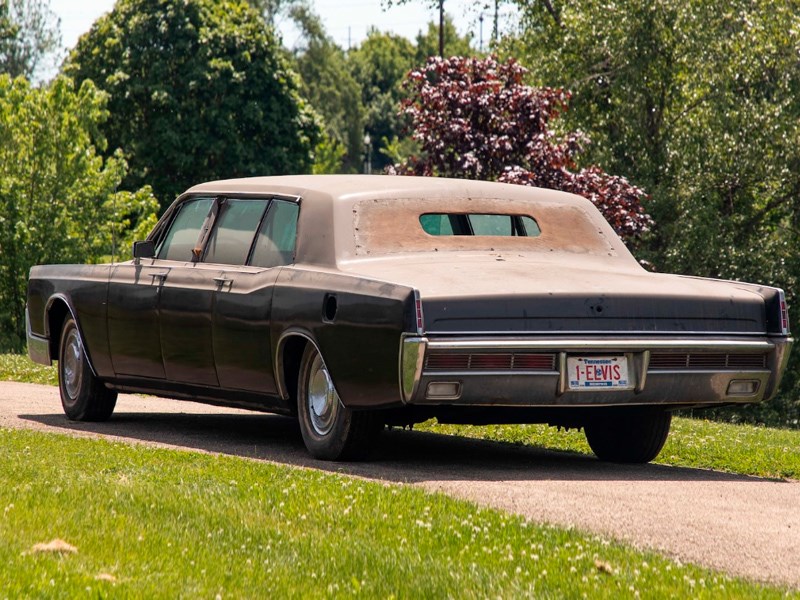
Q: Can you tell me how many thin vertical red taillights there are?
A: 2